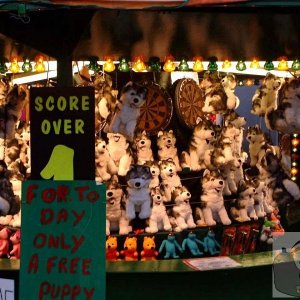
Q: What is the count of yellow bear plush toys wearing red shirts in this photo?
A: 3